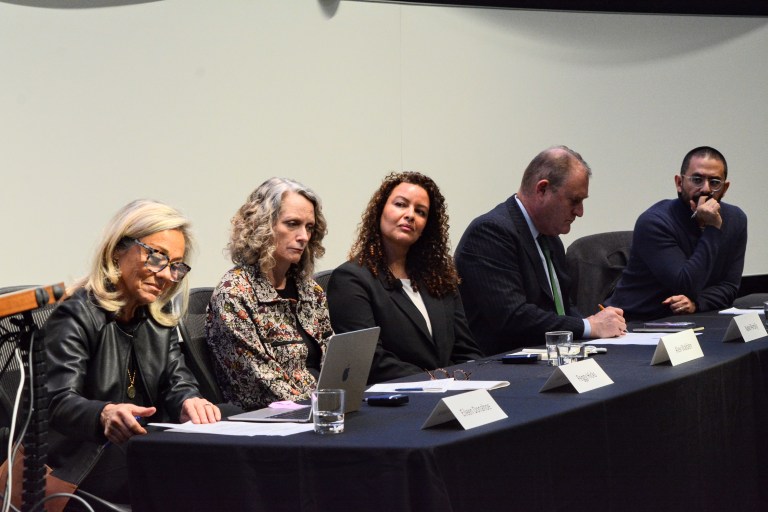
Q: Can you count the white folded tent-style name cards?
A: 4